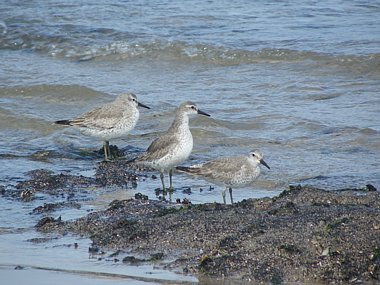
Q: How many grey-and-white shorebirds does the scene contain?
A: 3